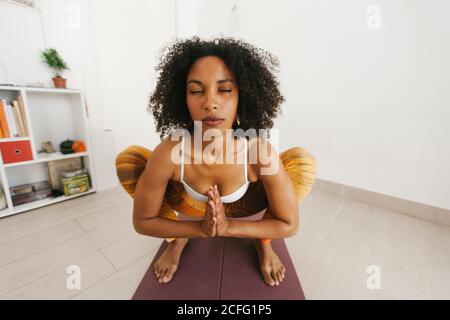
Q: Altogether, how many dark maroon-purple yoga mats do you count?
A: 1